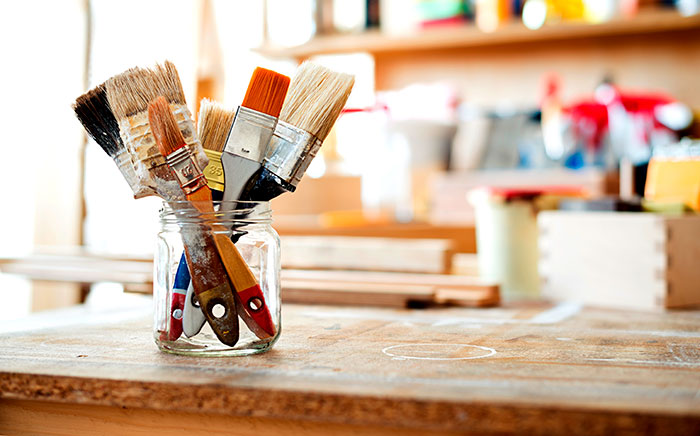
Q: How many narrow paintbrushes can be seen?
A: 1